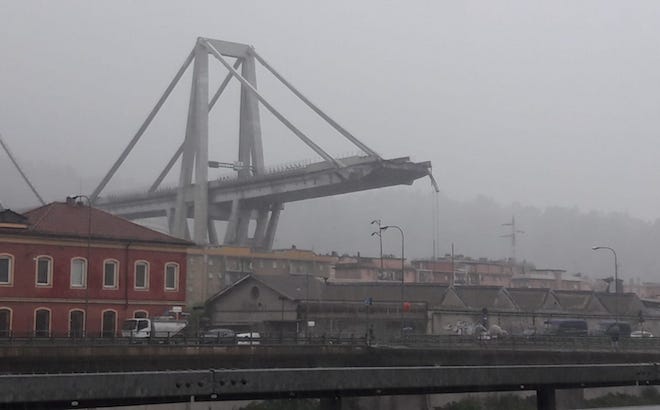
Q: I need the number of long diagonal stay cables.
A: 5